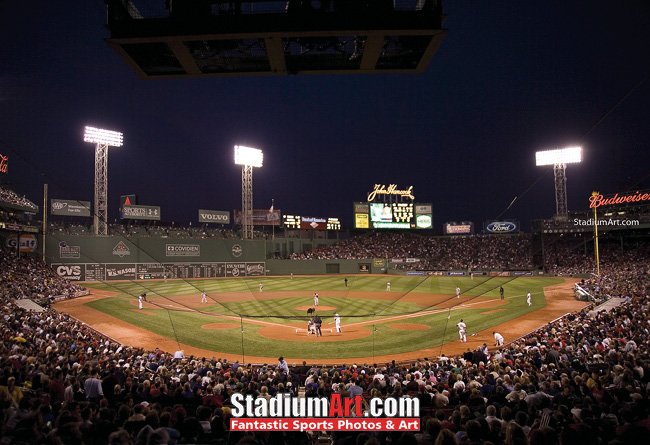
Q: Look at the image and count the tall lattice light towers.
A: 3